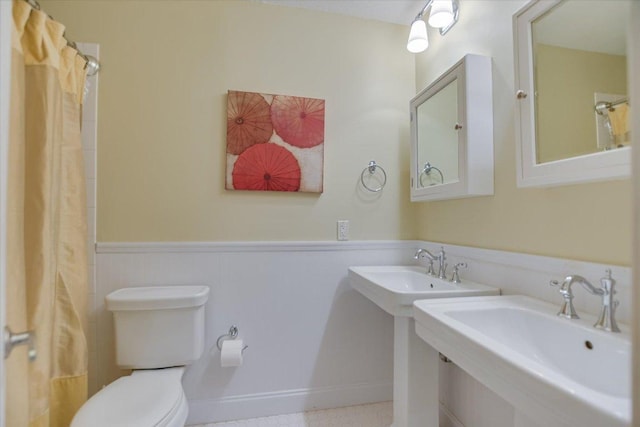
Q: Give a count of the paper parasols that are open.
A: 3